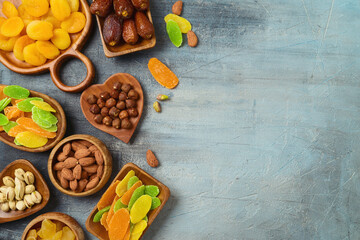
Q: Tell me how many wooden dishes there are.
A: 8